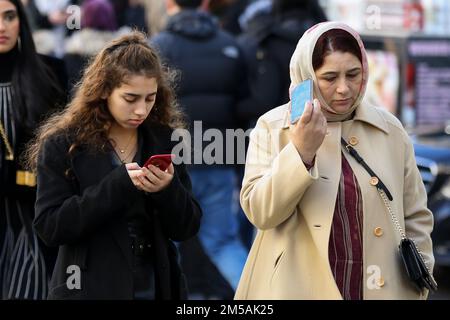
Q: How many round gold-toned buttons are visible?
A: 4